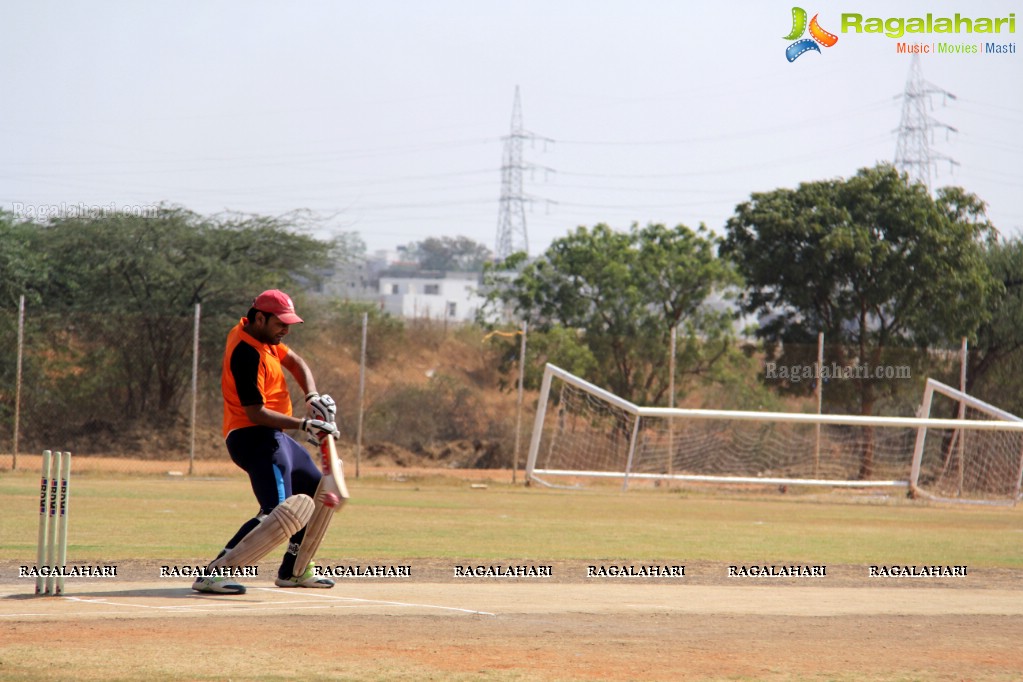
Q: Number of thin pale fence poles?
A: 7